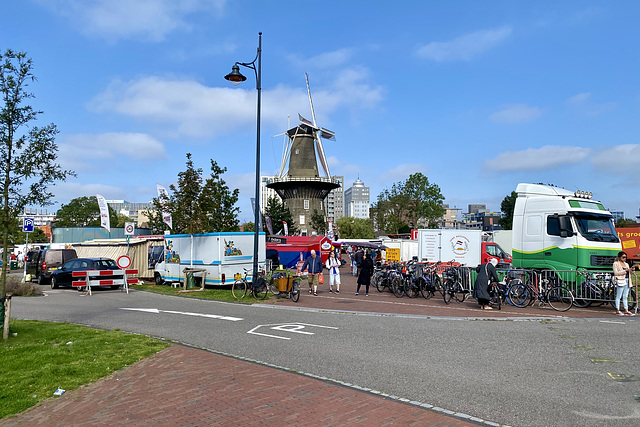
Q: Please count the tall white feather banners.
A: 2